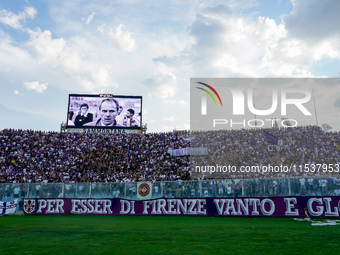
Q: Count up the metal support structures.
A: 2